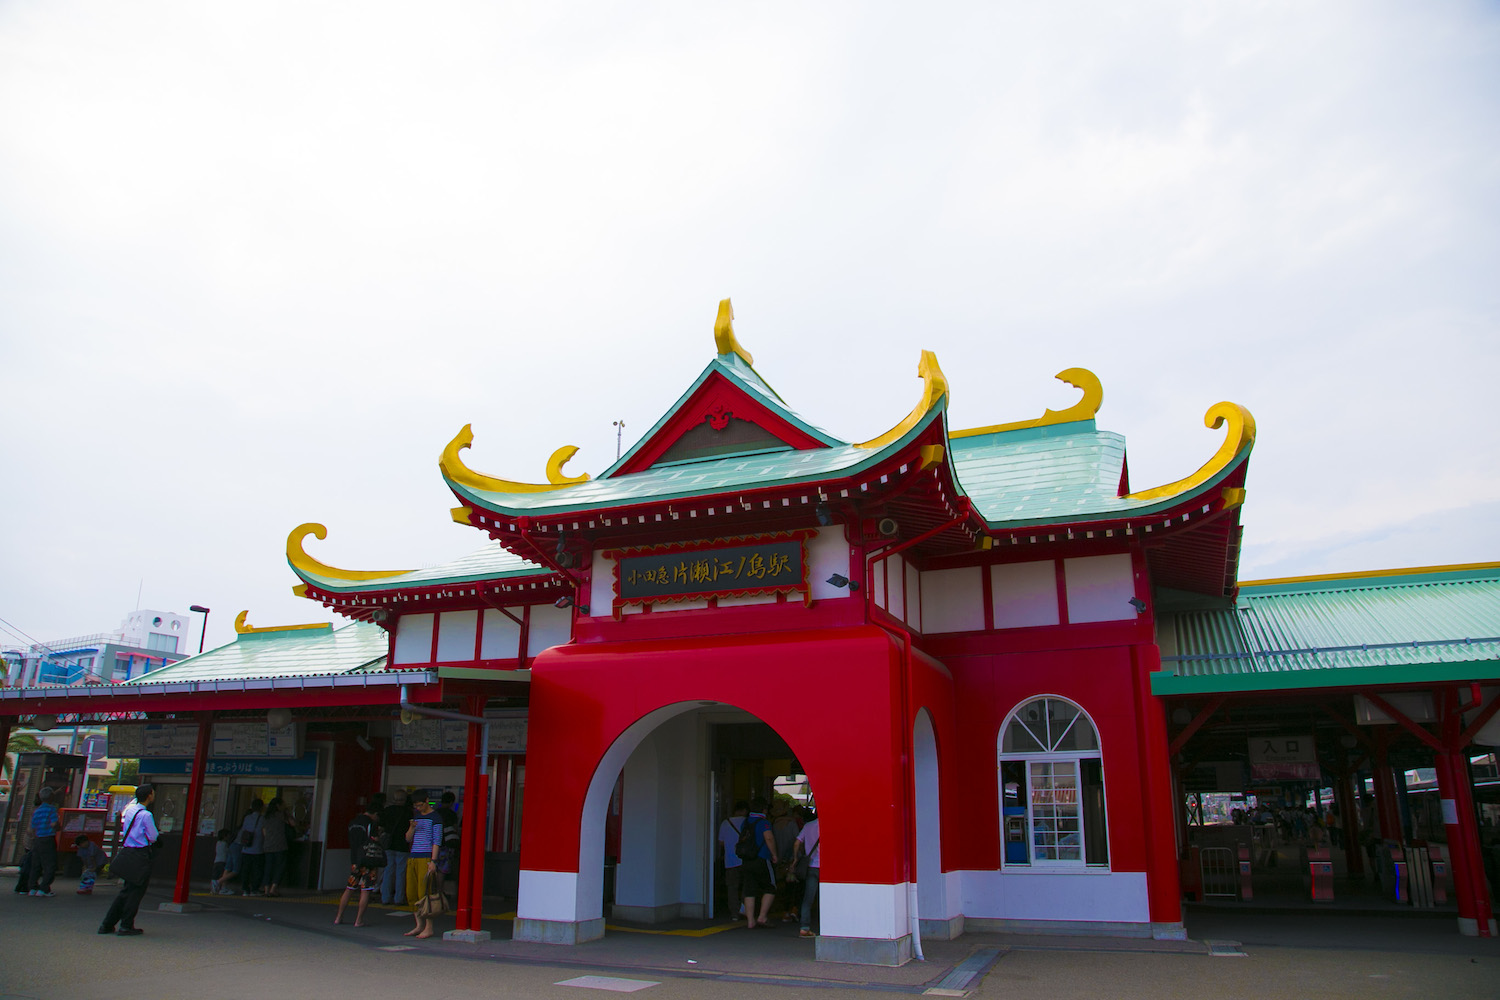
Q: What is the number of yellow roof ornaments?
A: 8